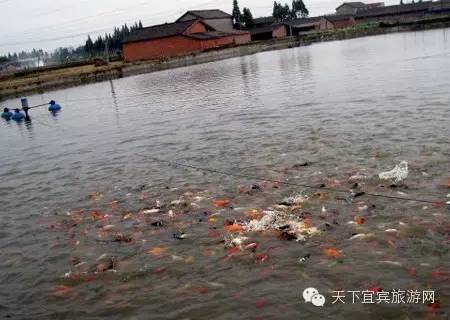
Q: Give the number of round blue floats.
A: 3